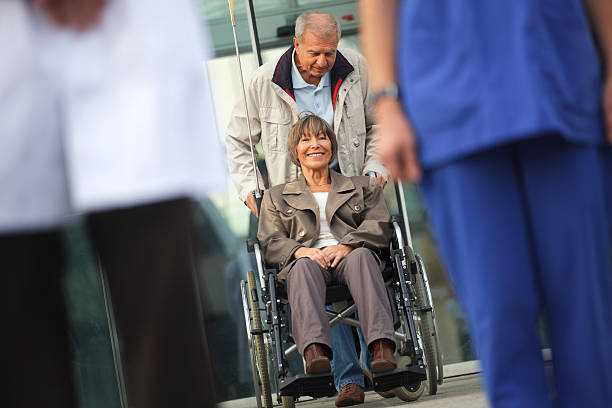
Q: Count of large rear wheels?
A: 2